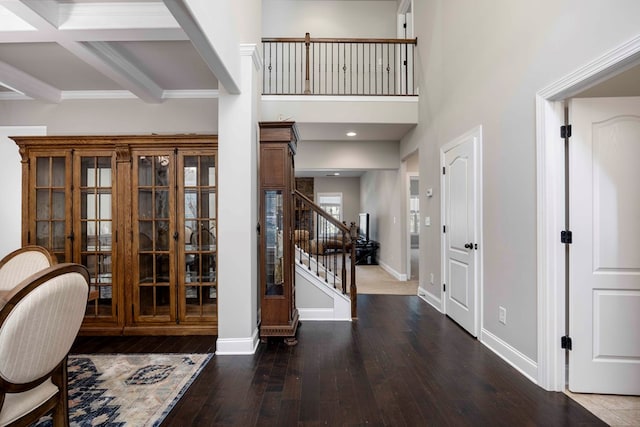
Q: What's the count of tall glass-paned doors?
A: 4